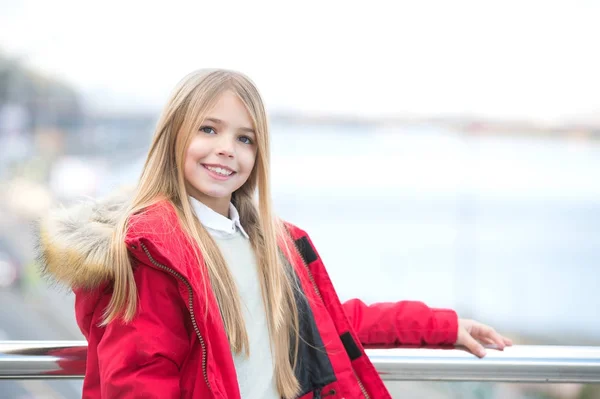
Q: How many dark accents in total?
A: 2